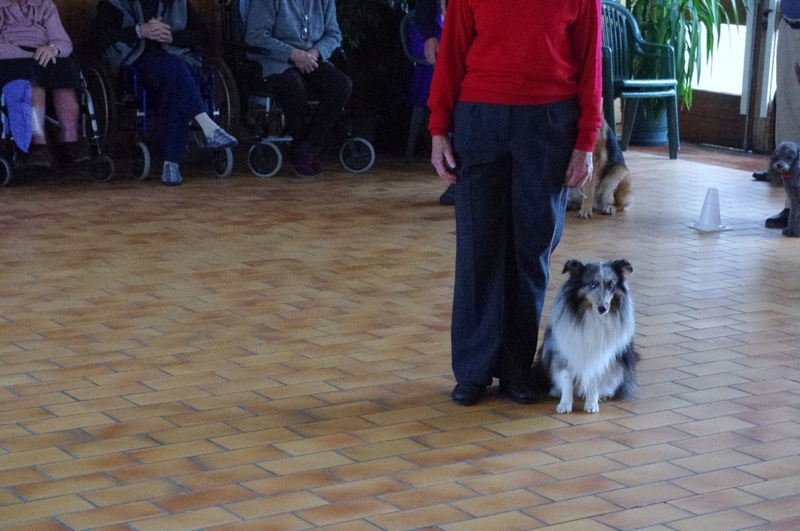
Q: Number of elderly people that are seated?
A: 3